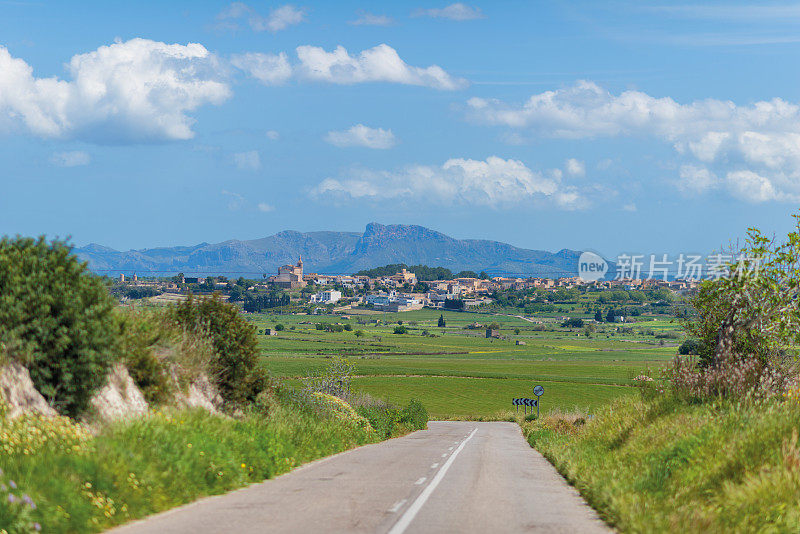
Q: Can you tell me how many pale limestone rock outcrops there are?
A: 3